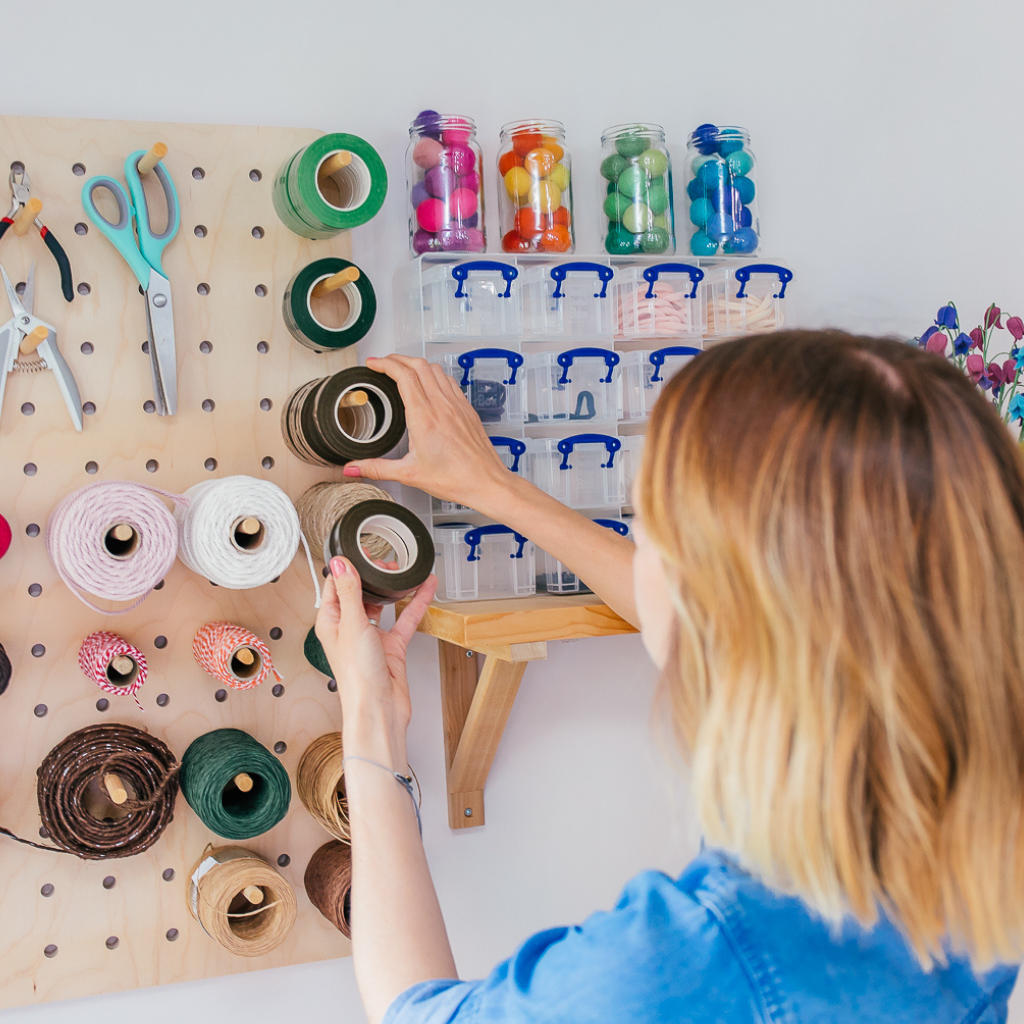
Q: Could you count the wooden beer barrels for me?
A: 0